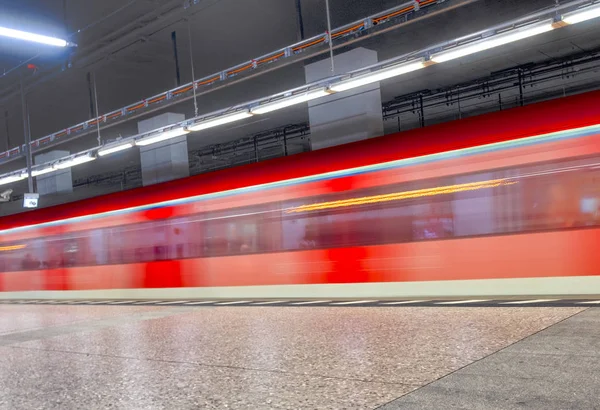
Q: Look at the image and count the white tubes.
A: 11